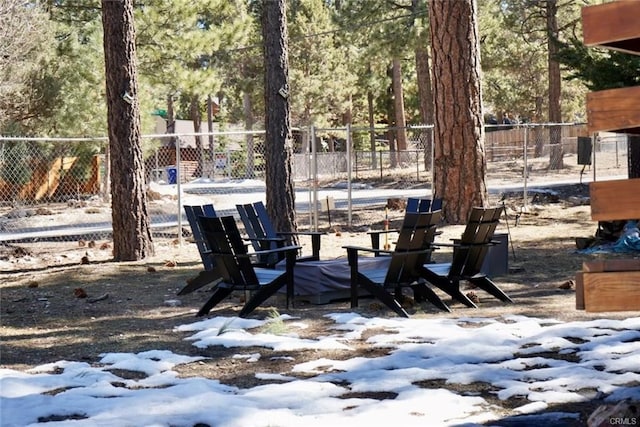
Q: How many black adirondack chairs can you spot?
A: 6